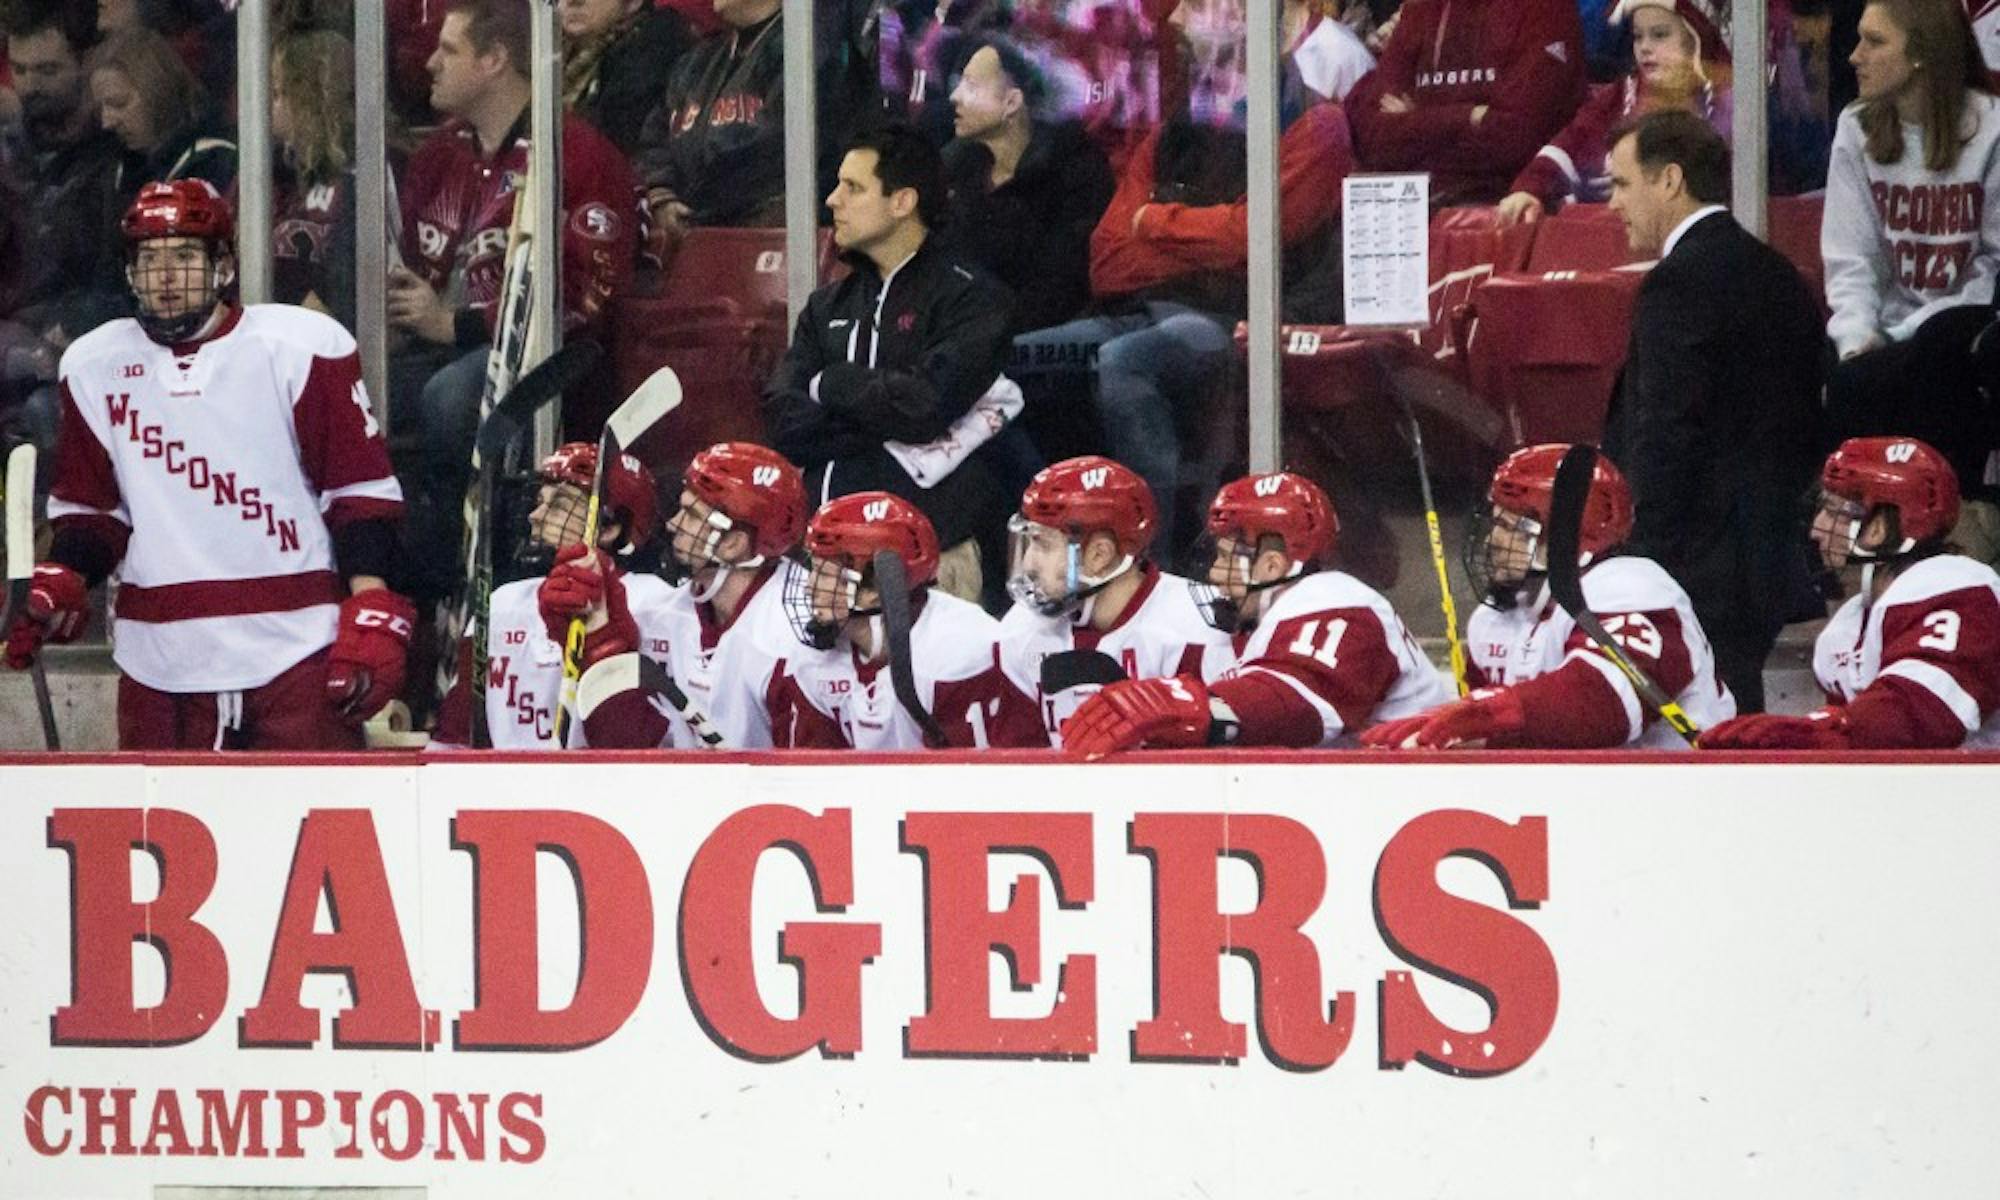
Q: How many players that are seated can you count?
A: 7